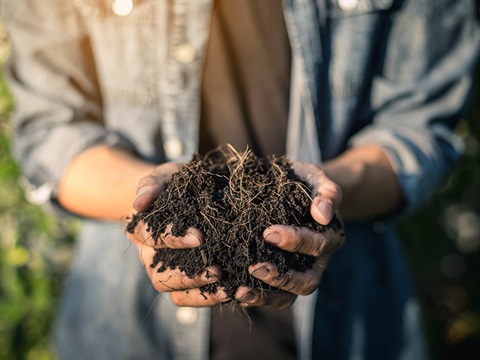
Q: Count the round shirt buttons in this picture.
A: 5